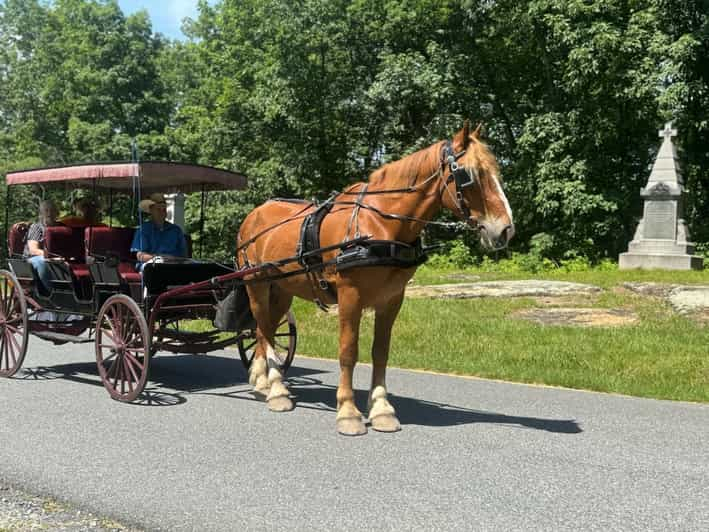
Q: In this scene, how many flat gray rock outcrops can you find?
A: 3